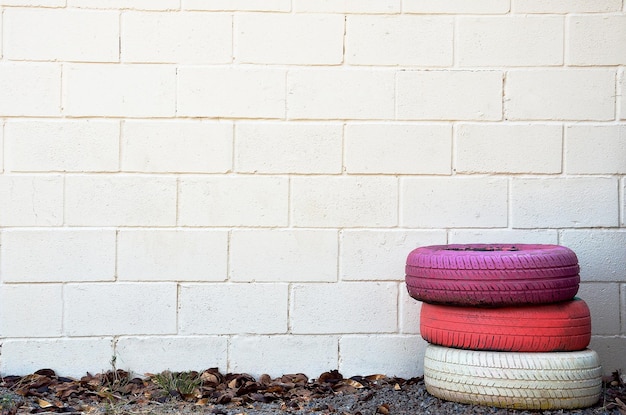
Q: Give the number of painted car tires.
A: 3